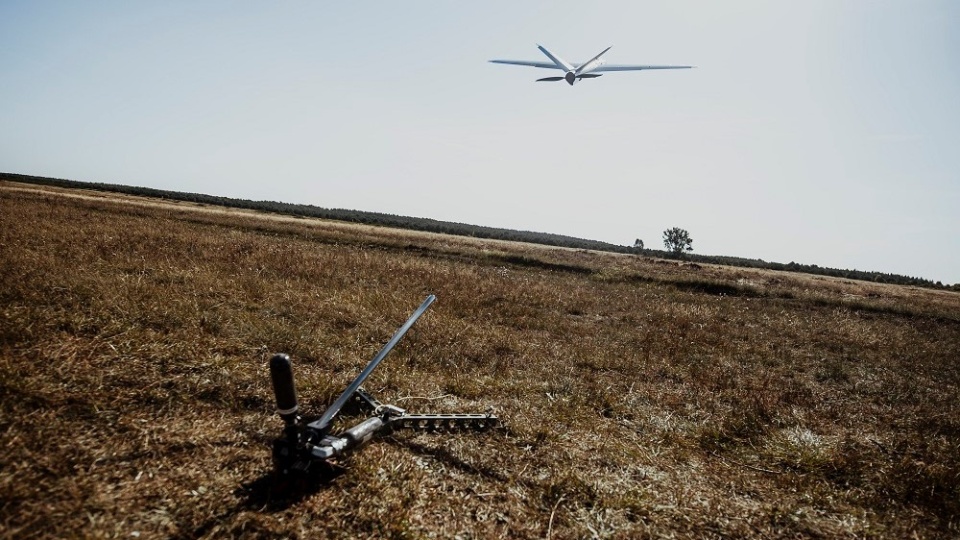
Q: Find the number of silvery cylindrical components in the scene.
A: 1